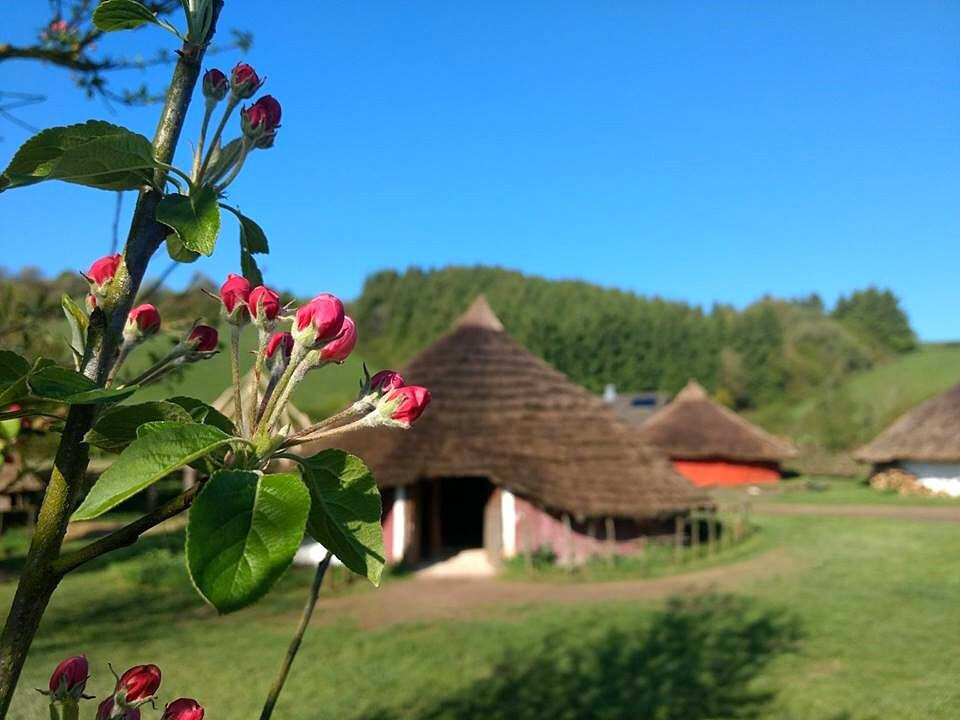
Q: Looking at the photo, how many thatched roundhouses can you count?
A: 3